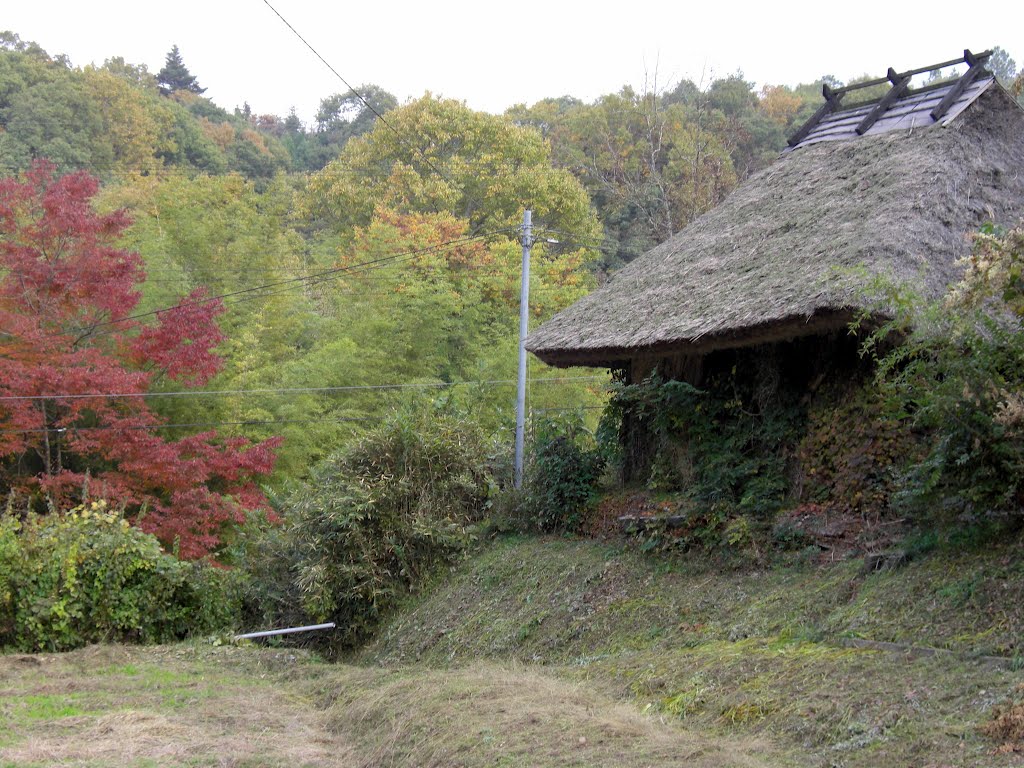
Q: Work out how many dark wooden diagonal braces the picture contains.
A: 3